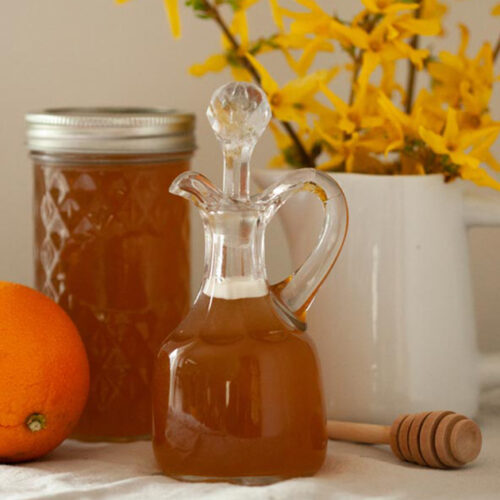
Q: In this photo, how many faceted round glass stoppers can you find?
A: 1